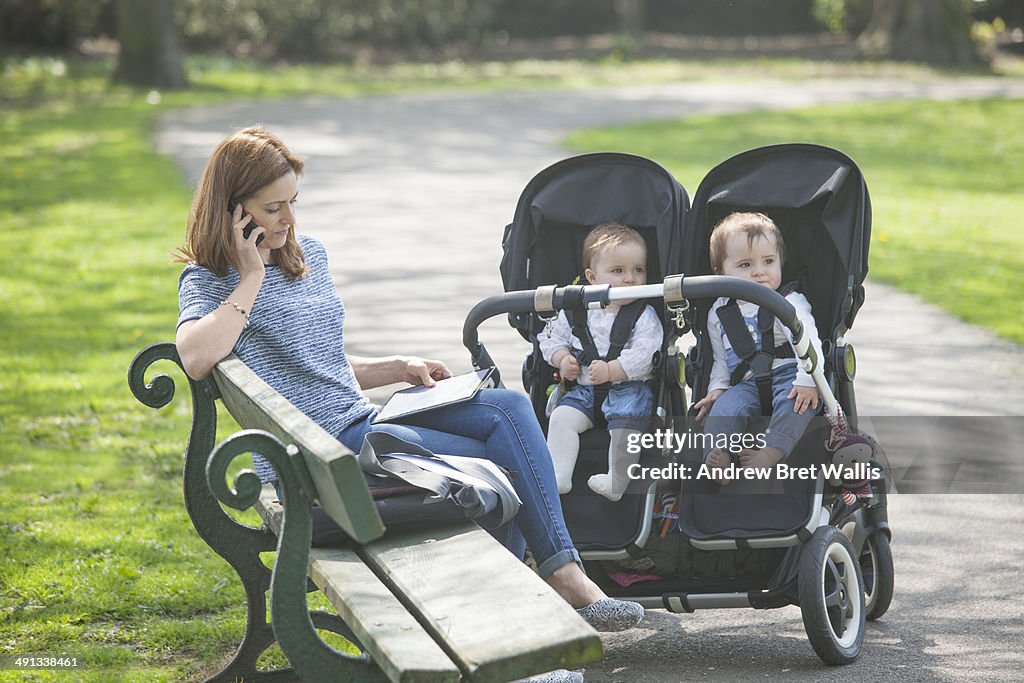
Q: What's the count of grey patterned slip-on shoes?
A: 2